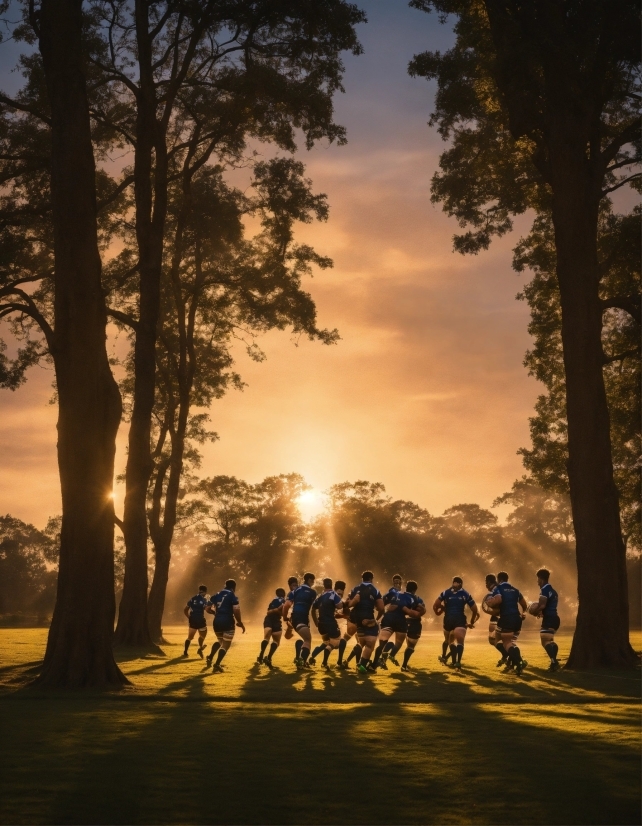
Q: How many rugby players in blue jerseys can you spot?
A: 14